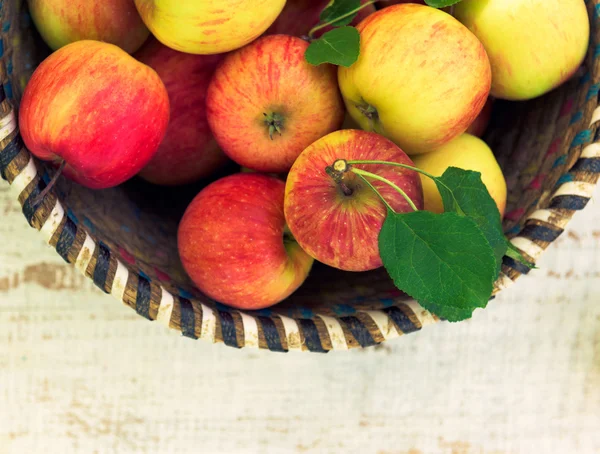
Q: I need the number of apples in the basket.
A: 12